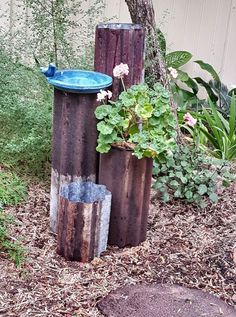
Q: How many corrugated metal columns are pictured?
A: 4